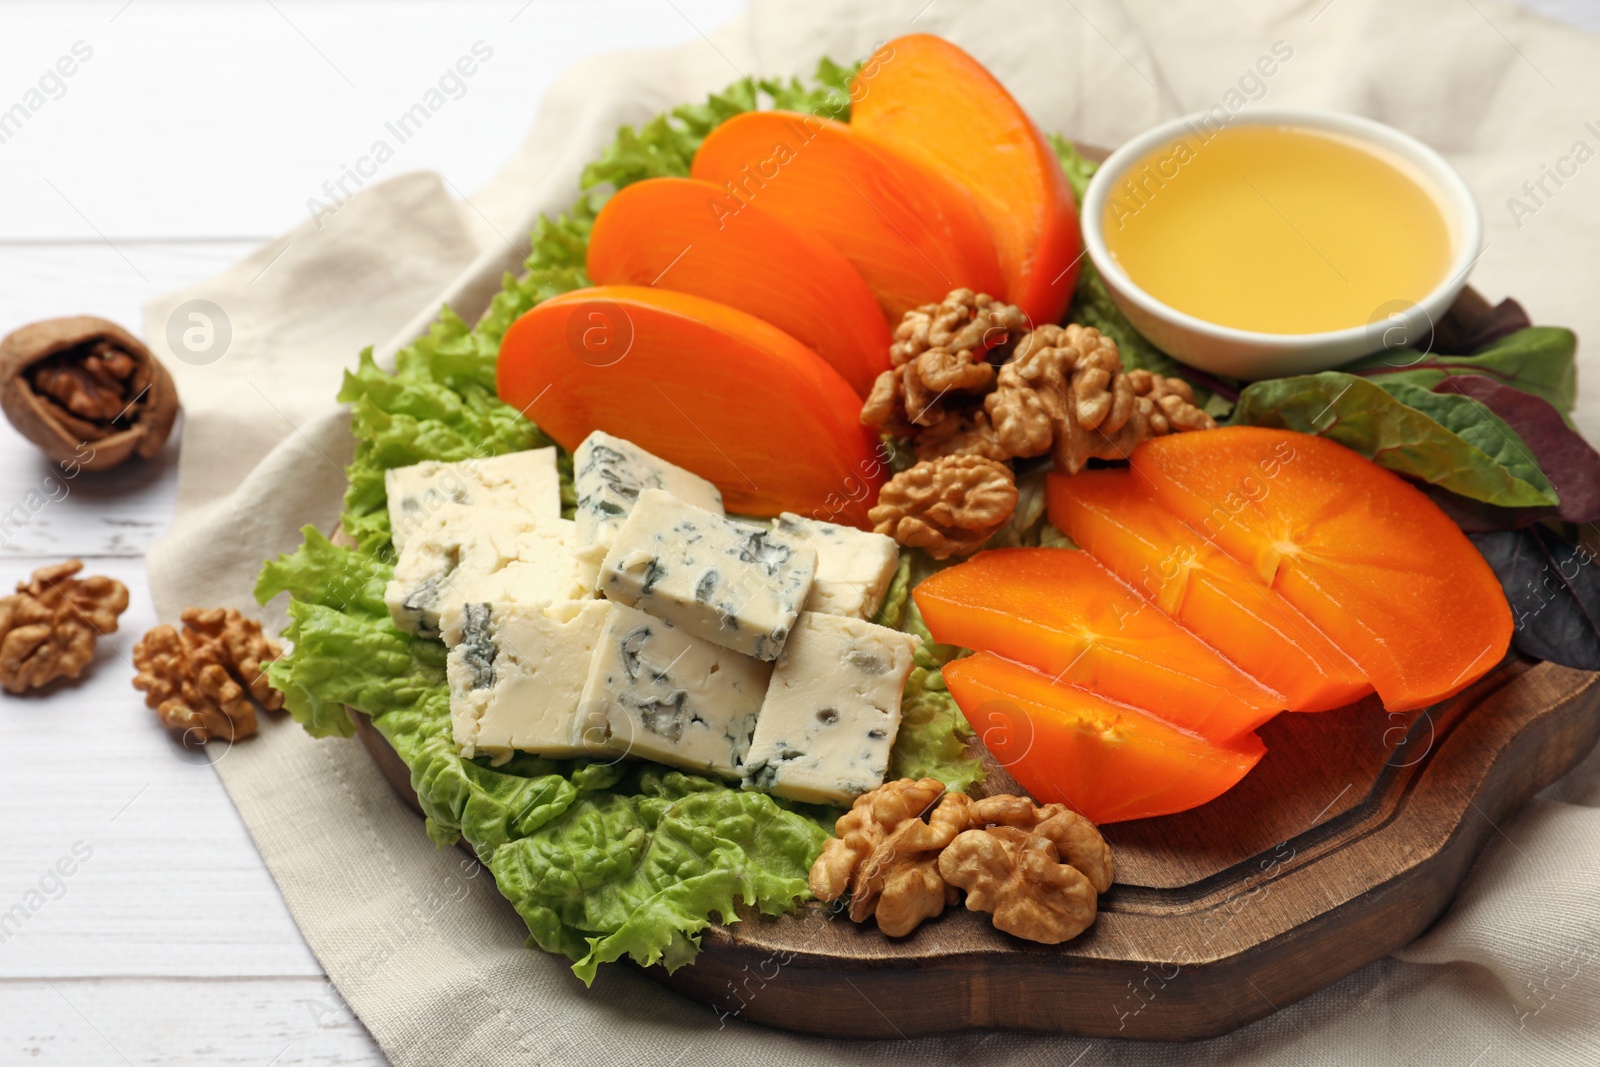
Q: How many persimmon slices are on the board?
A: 8